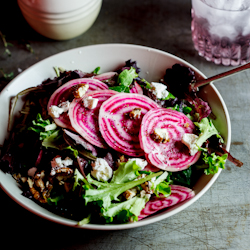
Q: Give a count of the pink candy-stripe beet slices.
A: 5